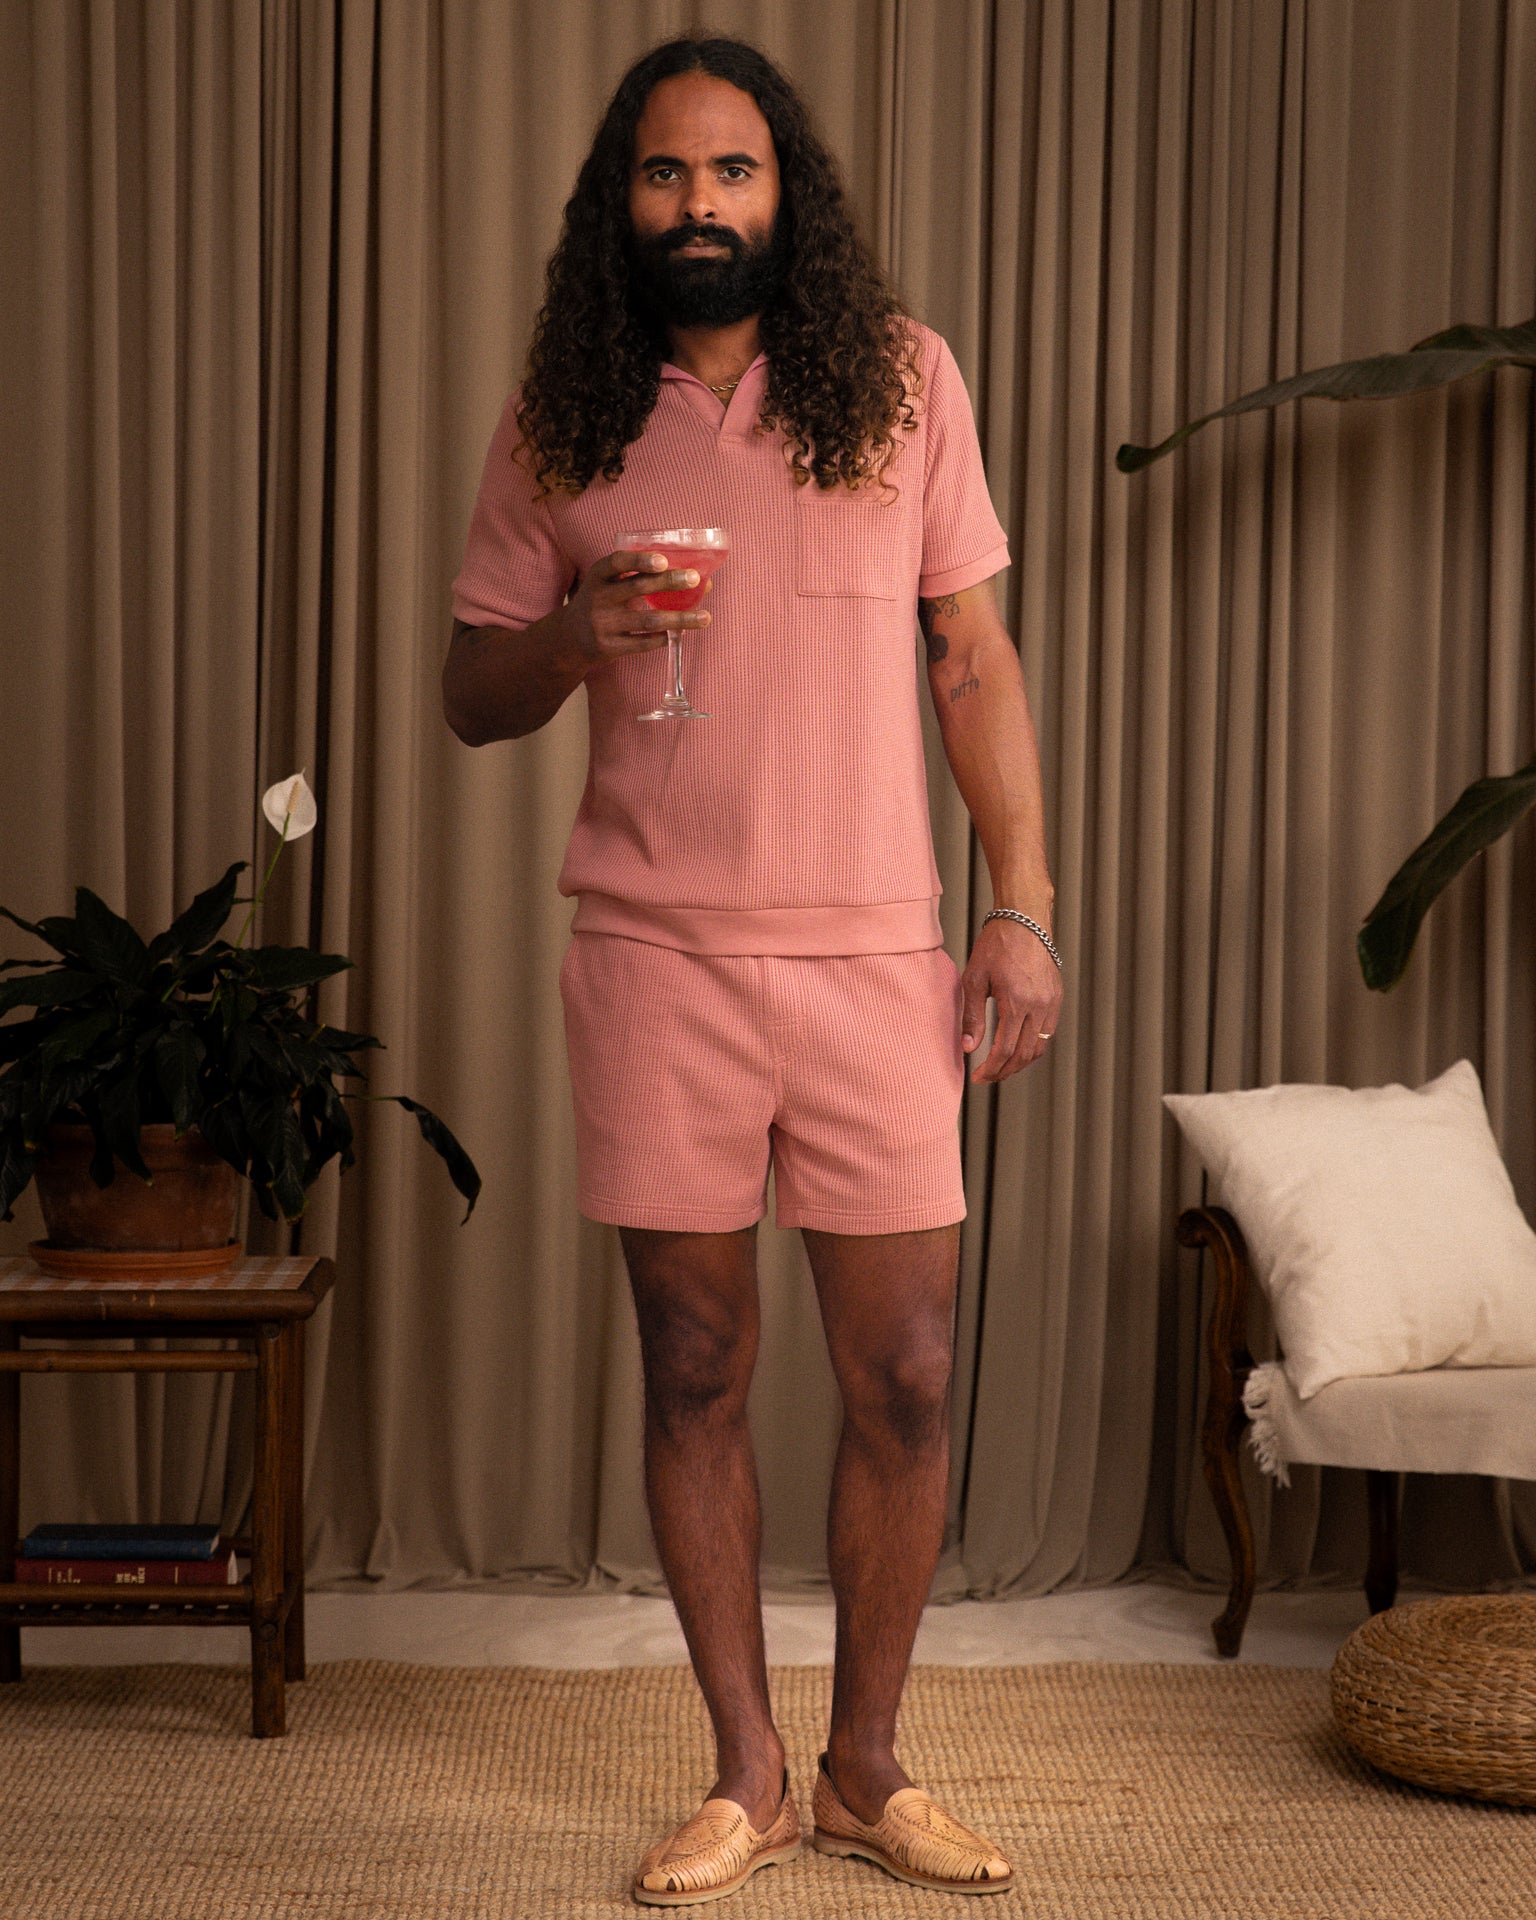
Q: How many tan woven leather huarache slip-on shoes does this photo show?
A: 2